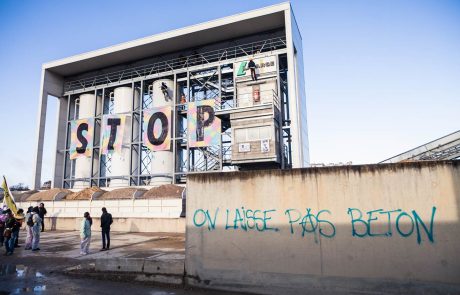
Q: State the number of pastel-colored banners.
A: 4